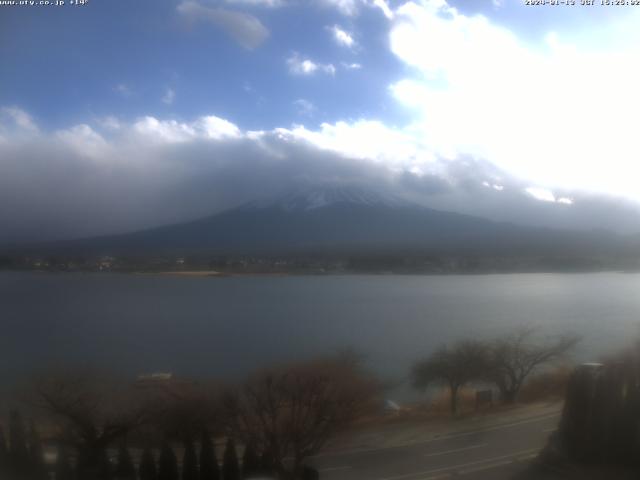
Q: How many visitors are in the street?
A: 0